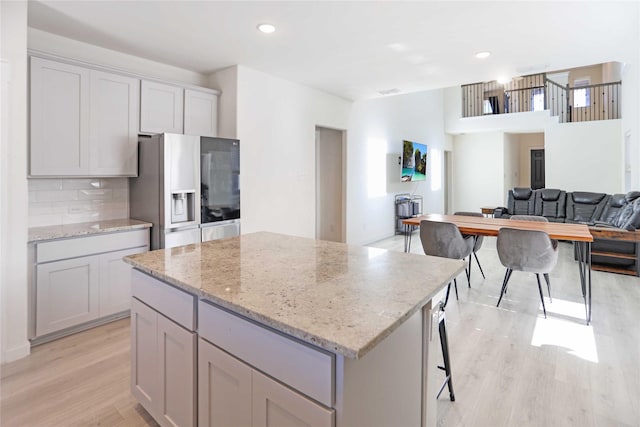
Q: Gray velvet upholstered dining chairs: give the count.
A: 4